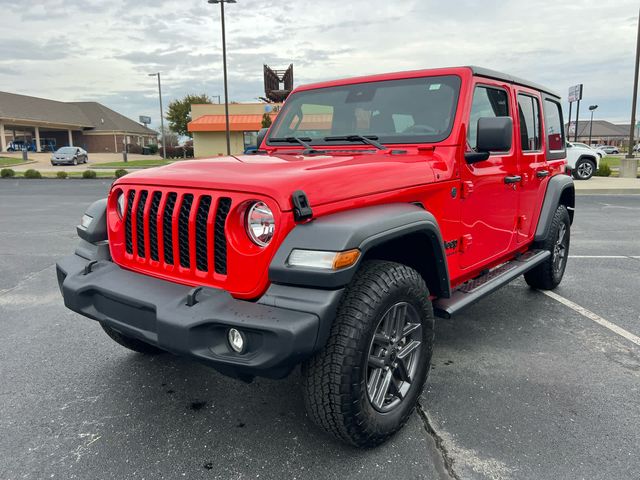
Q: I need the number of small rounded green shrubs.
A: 5